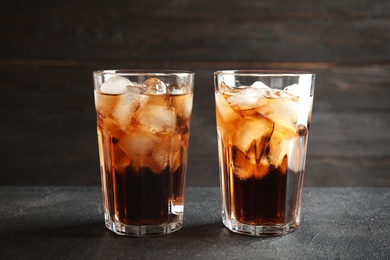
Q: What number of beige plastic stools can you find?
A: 0